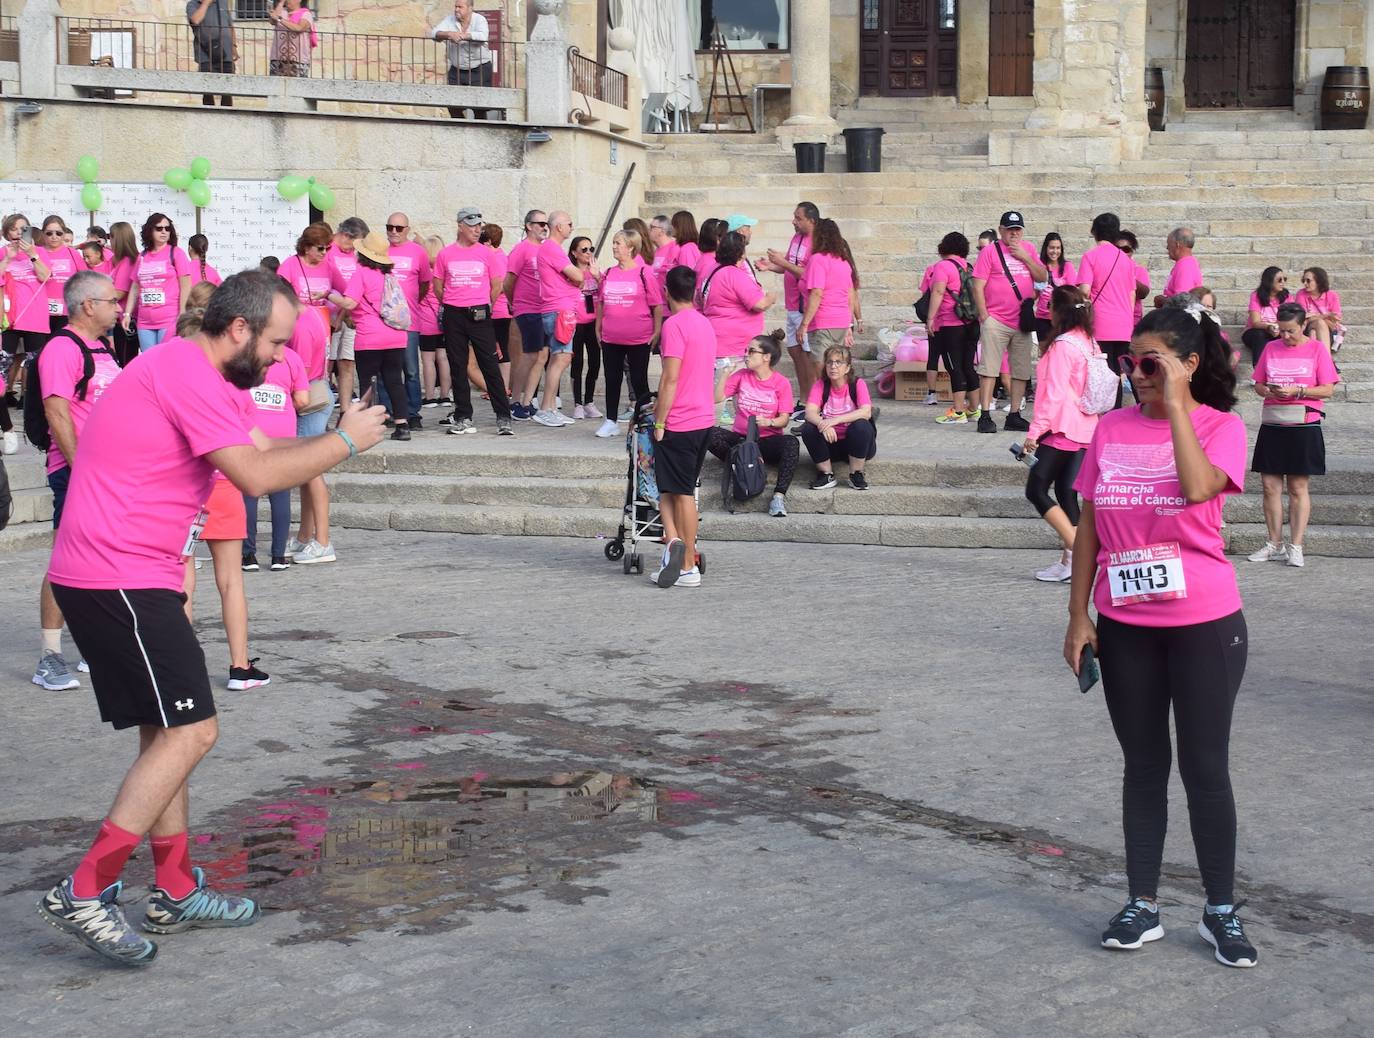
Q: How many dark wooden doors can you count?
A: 3